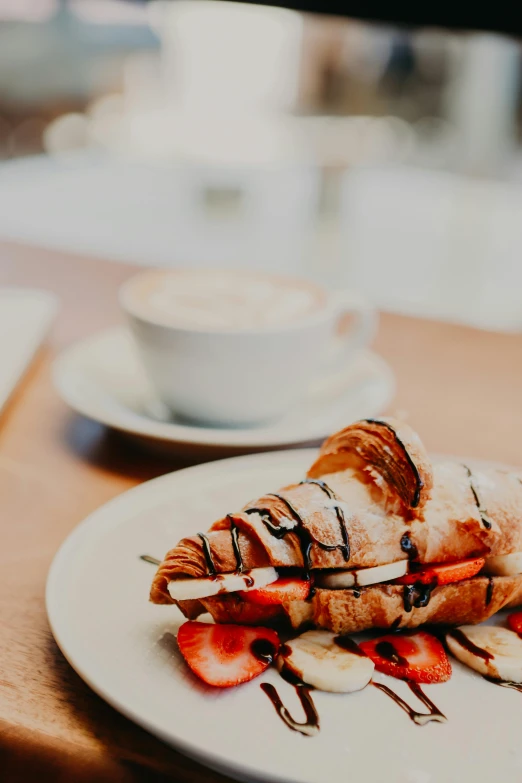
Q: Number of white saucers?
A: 1